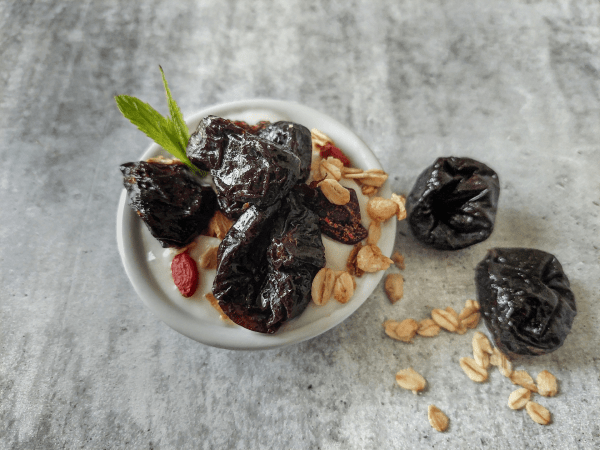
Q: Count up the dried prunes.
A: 6